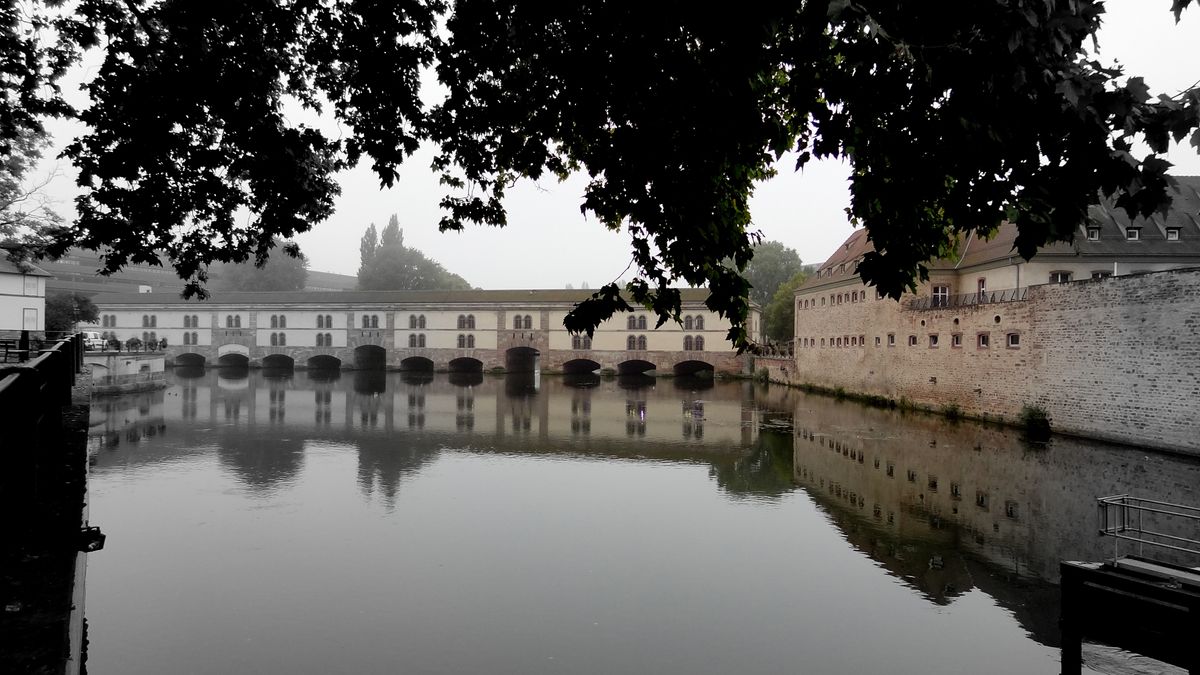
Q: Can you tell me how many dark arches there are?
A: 11